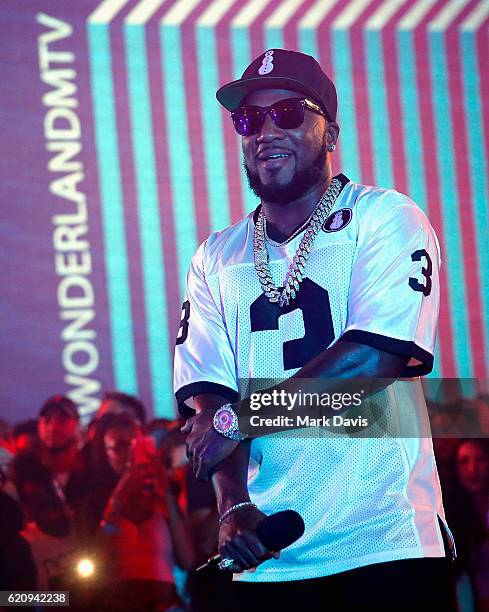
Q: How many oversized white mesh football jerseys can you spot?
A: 1